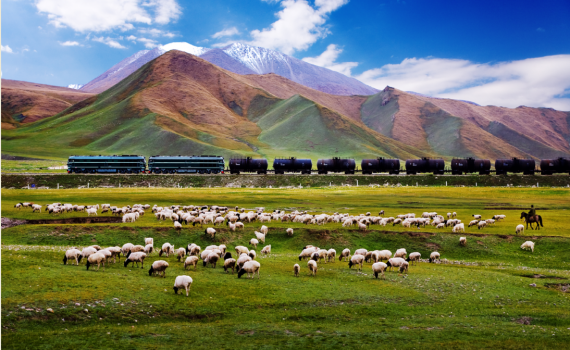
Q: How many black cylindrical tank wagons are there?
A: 8